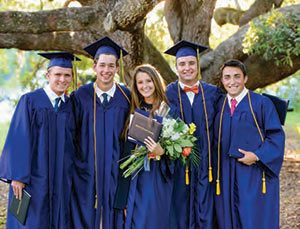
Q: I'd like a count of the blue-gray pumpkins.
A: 0